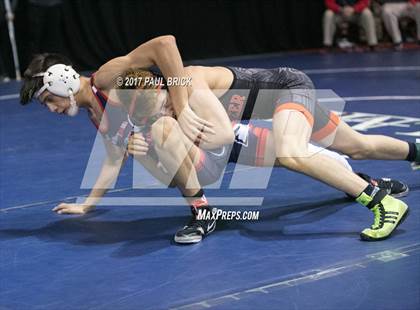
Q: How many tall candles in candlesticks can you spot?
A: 0